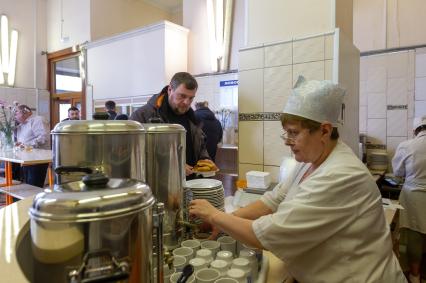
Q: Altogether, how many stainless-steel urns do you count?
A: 3